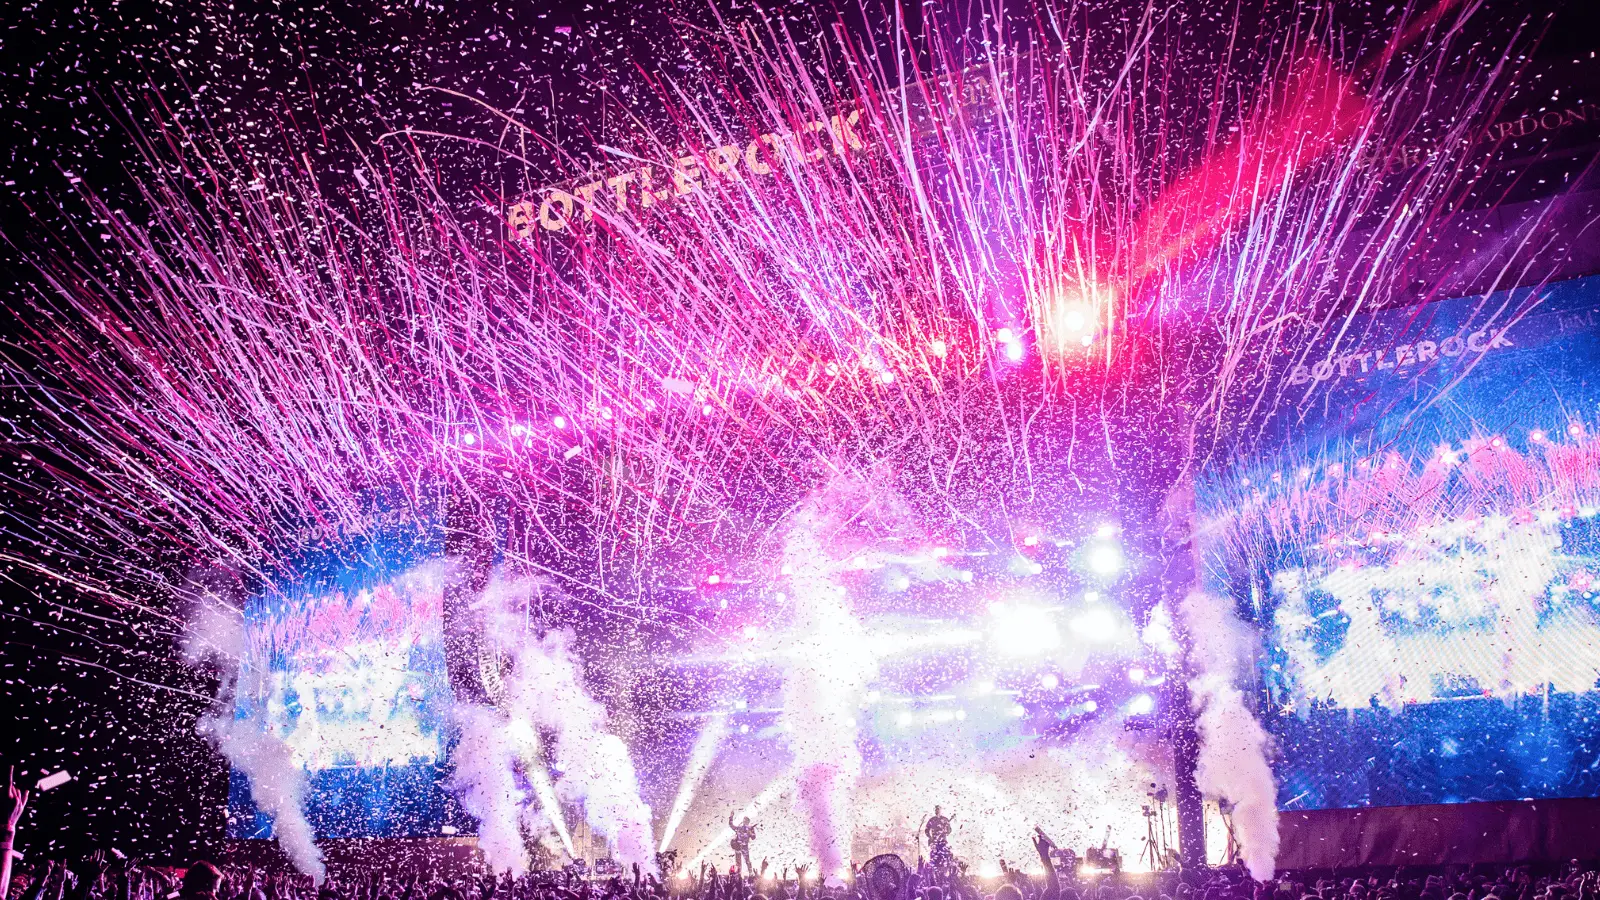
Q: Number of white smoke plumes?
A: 5